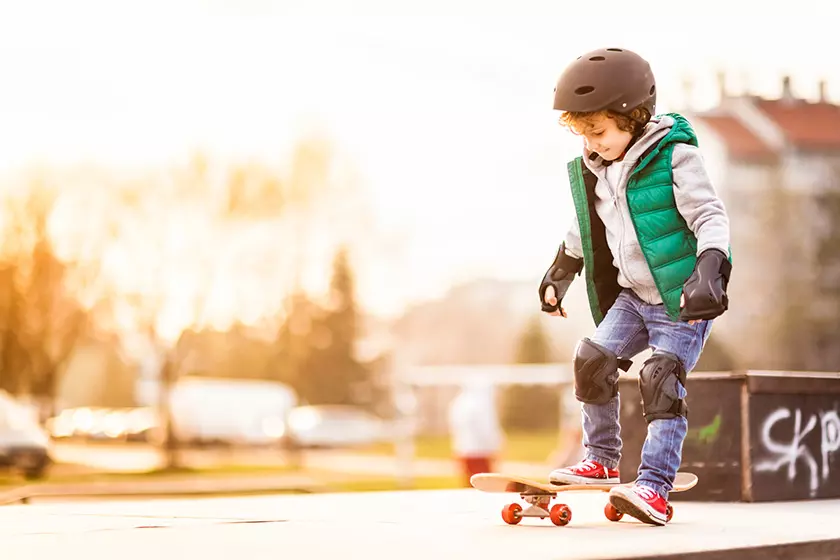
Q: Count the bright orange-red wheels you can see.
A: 4